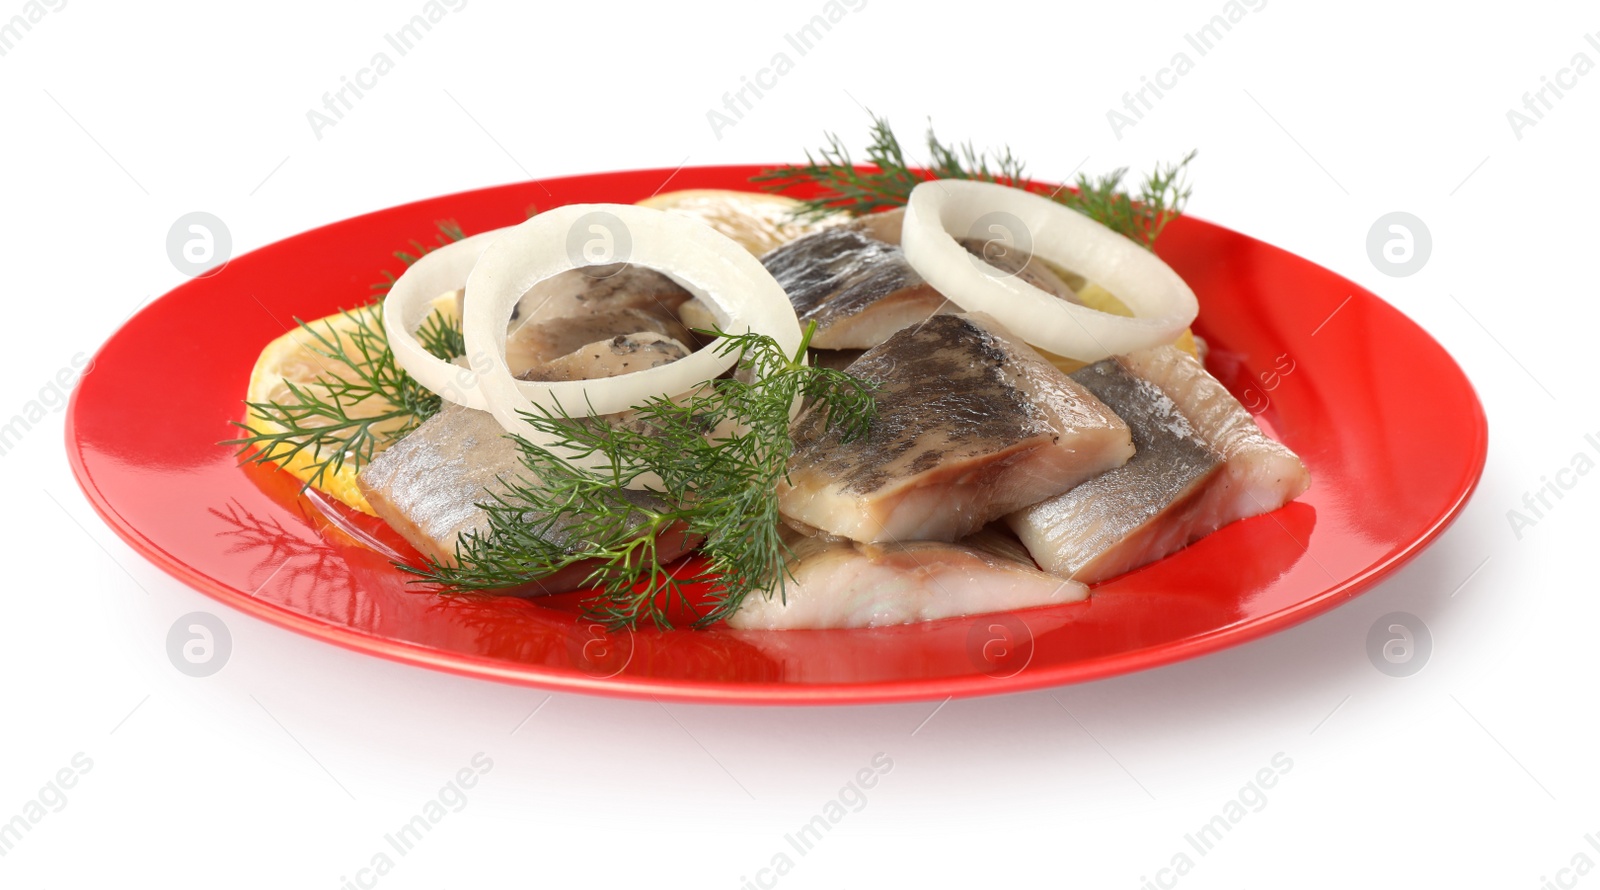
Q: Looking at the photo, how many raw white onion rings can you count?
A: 3